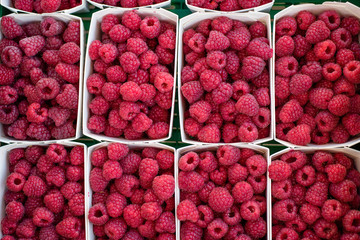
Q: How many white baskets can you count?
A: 11